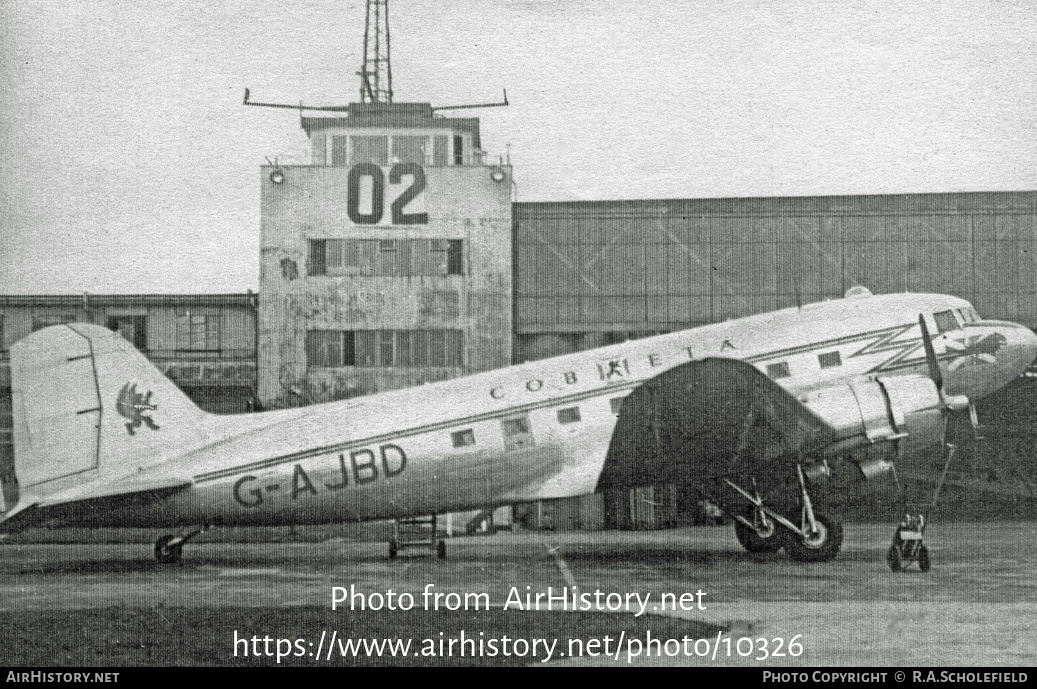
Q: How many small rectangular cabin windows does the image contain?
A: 6